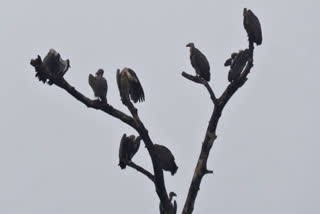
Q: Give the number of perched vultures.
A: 9